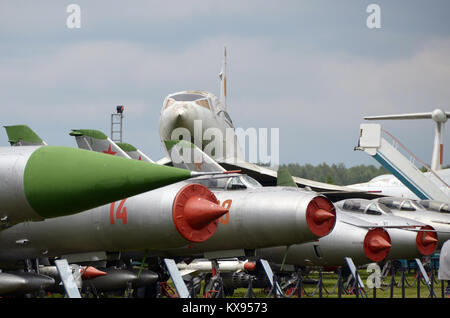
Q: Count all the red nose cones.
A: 4